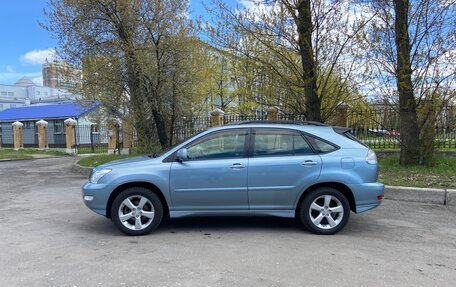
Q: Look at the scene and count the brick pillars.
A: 8